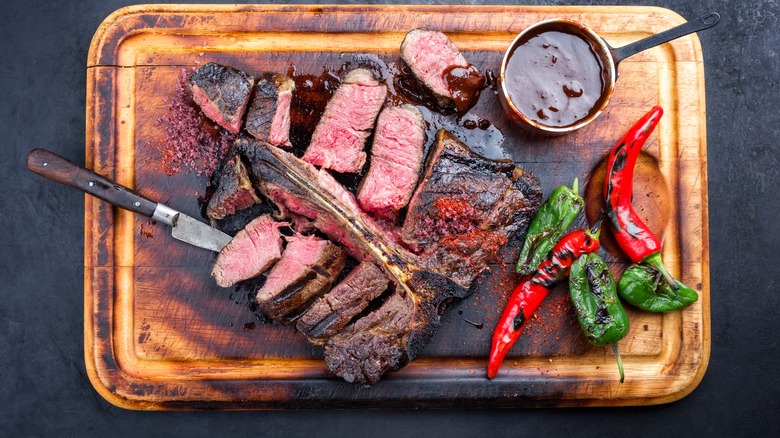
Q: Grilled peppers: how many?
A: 5